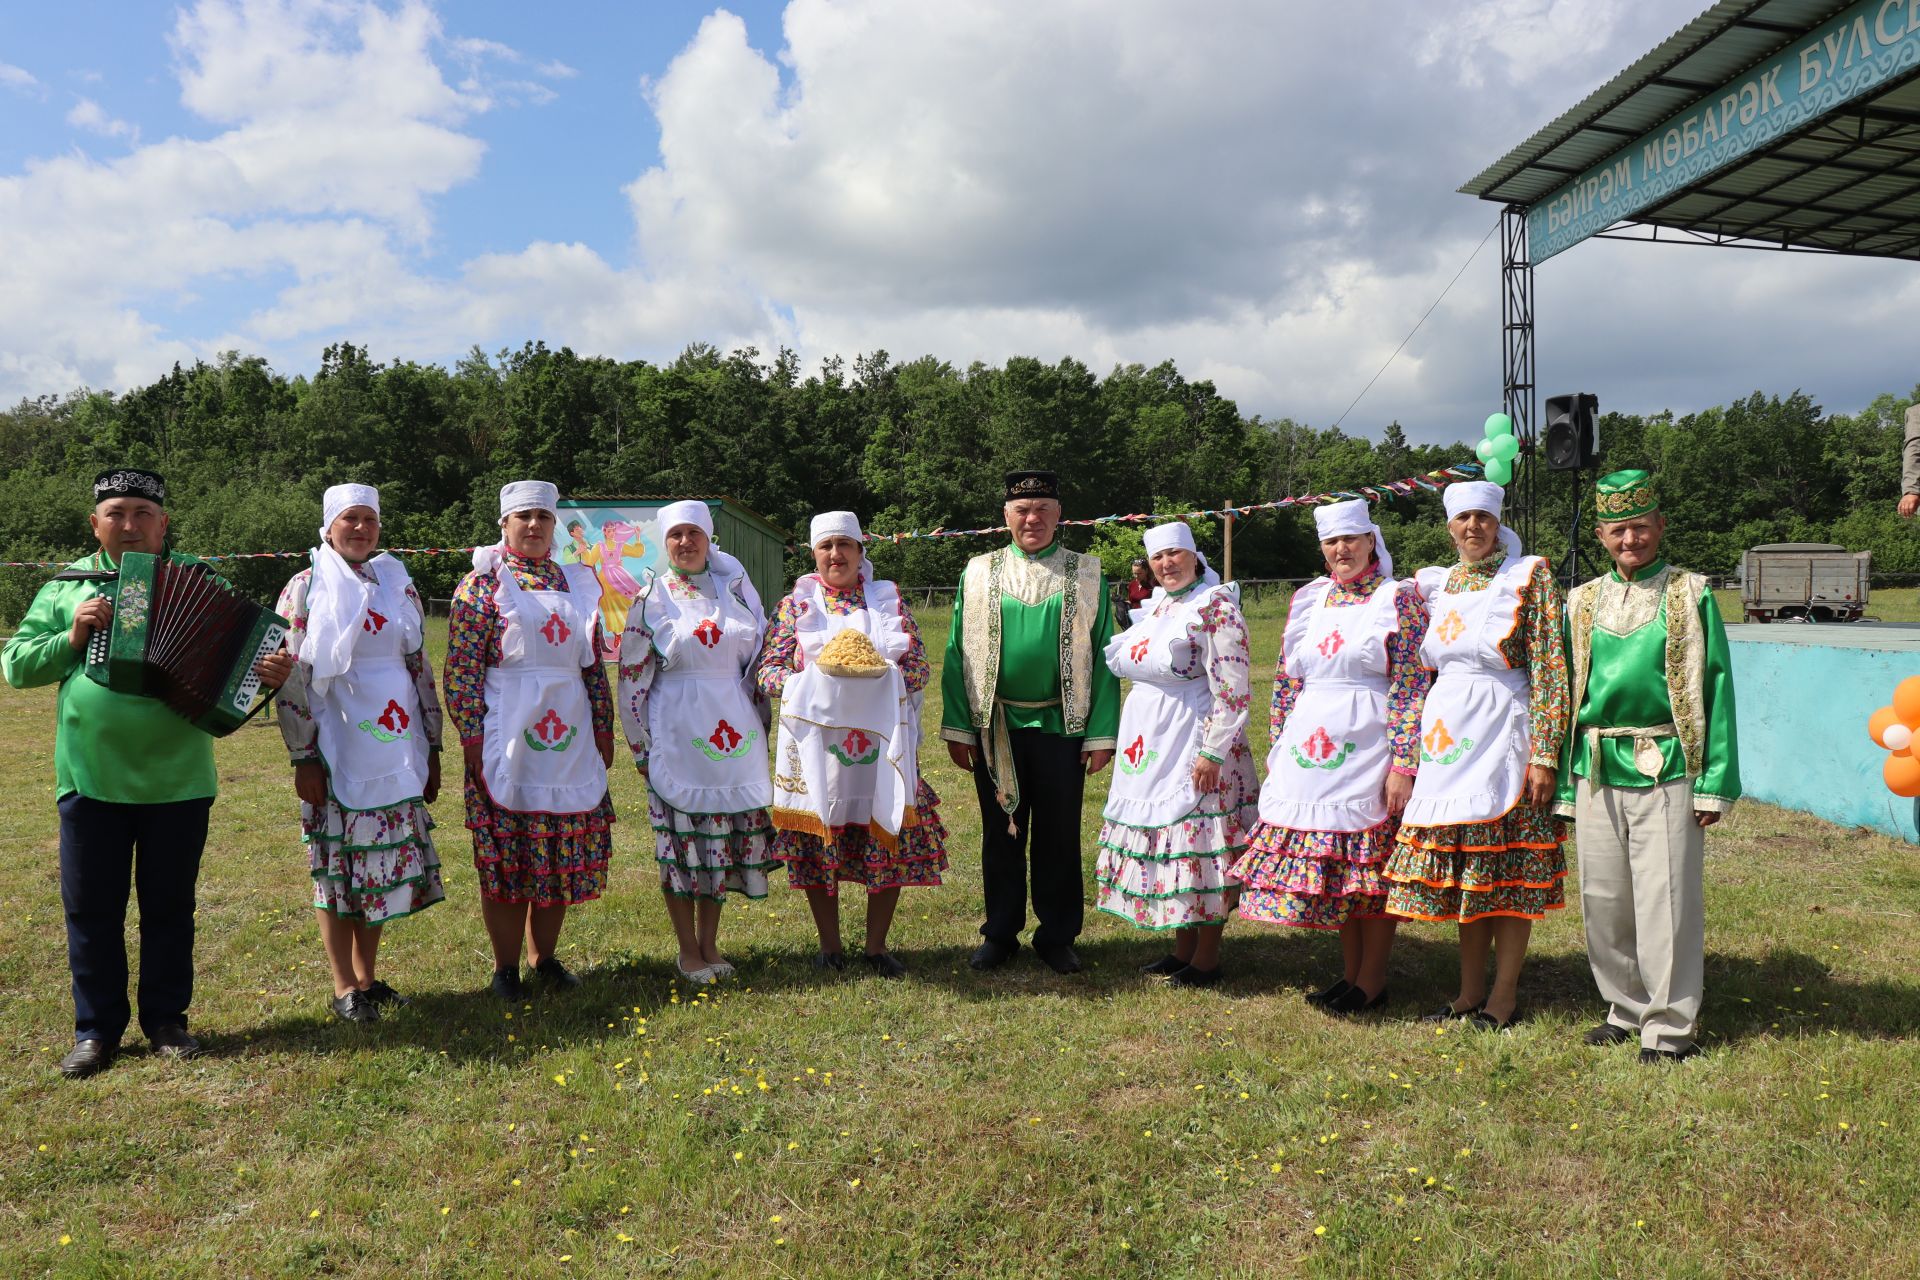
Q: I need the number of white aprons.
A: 7